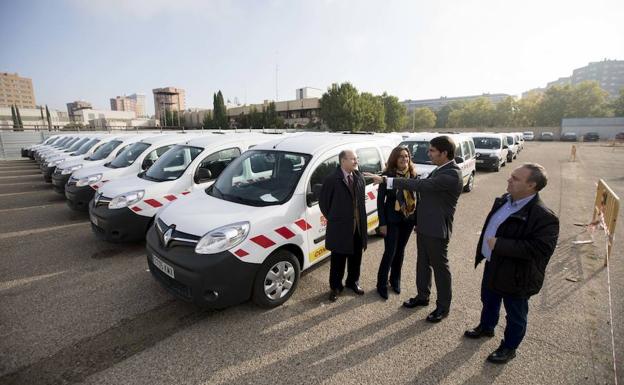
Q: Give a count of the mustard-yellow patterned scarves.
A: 1